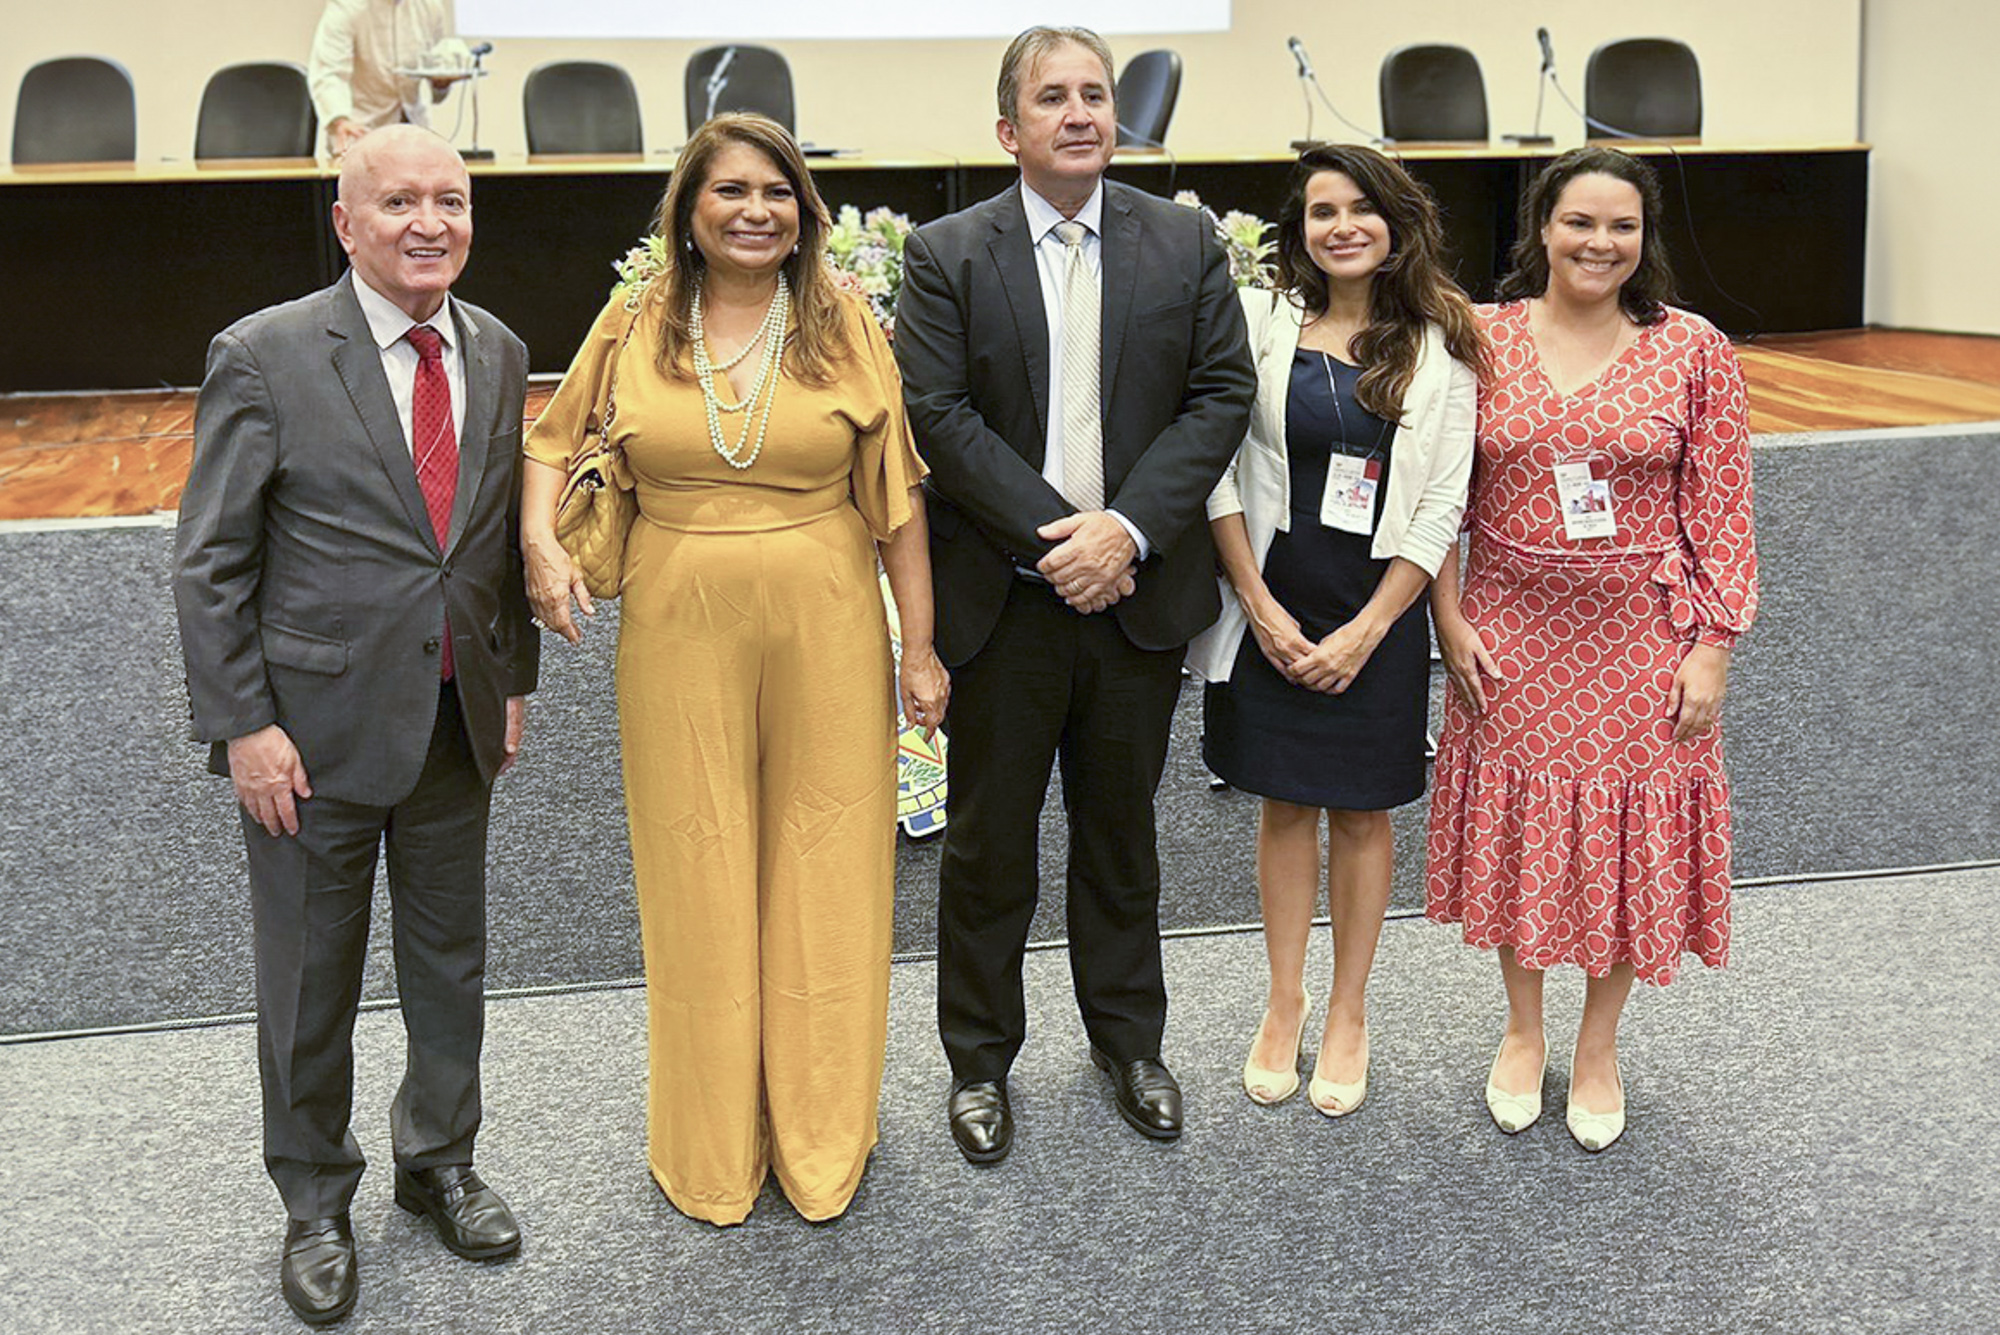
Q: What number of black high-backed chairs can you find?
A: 7